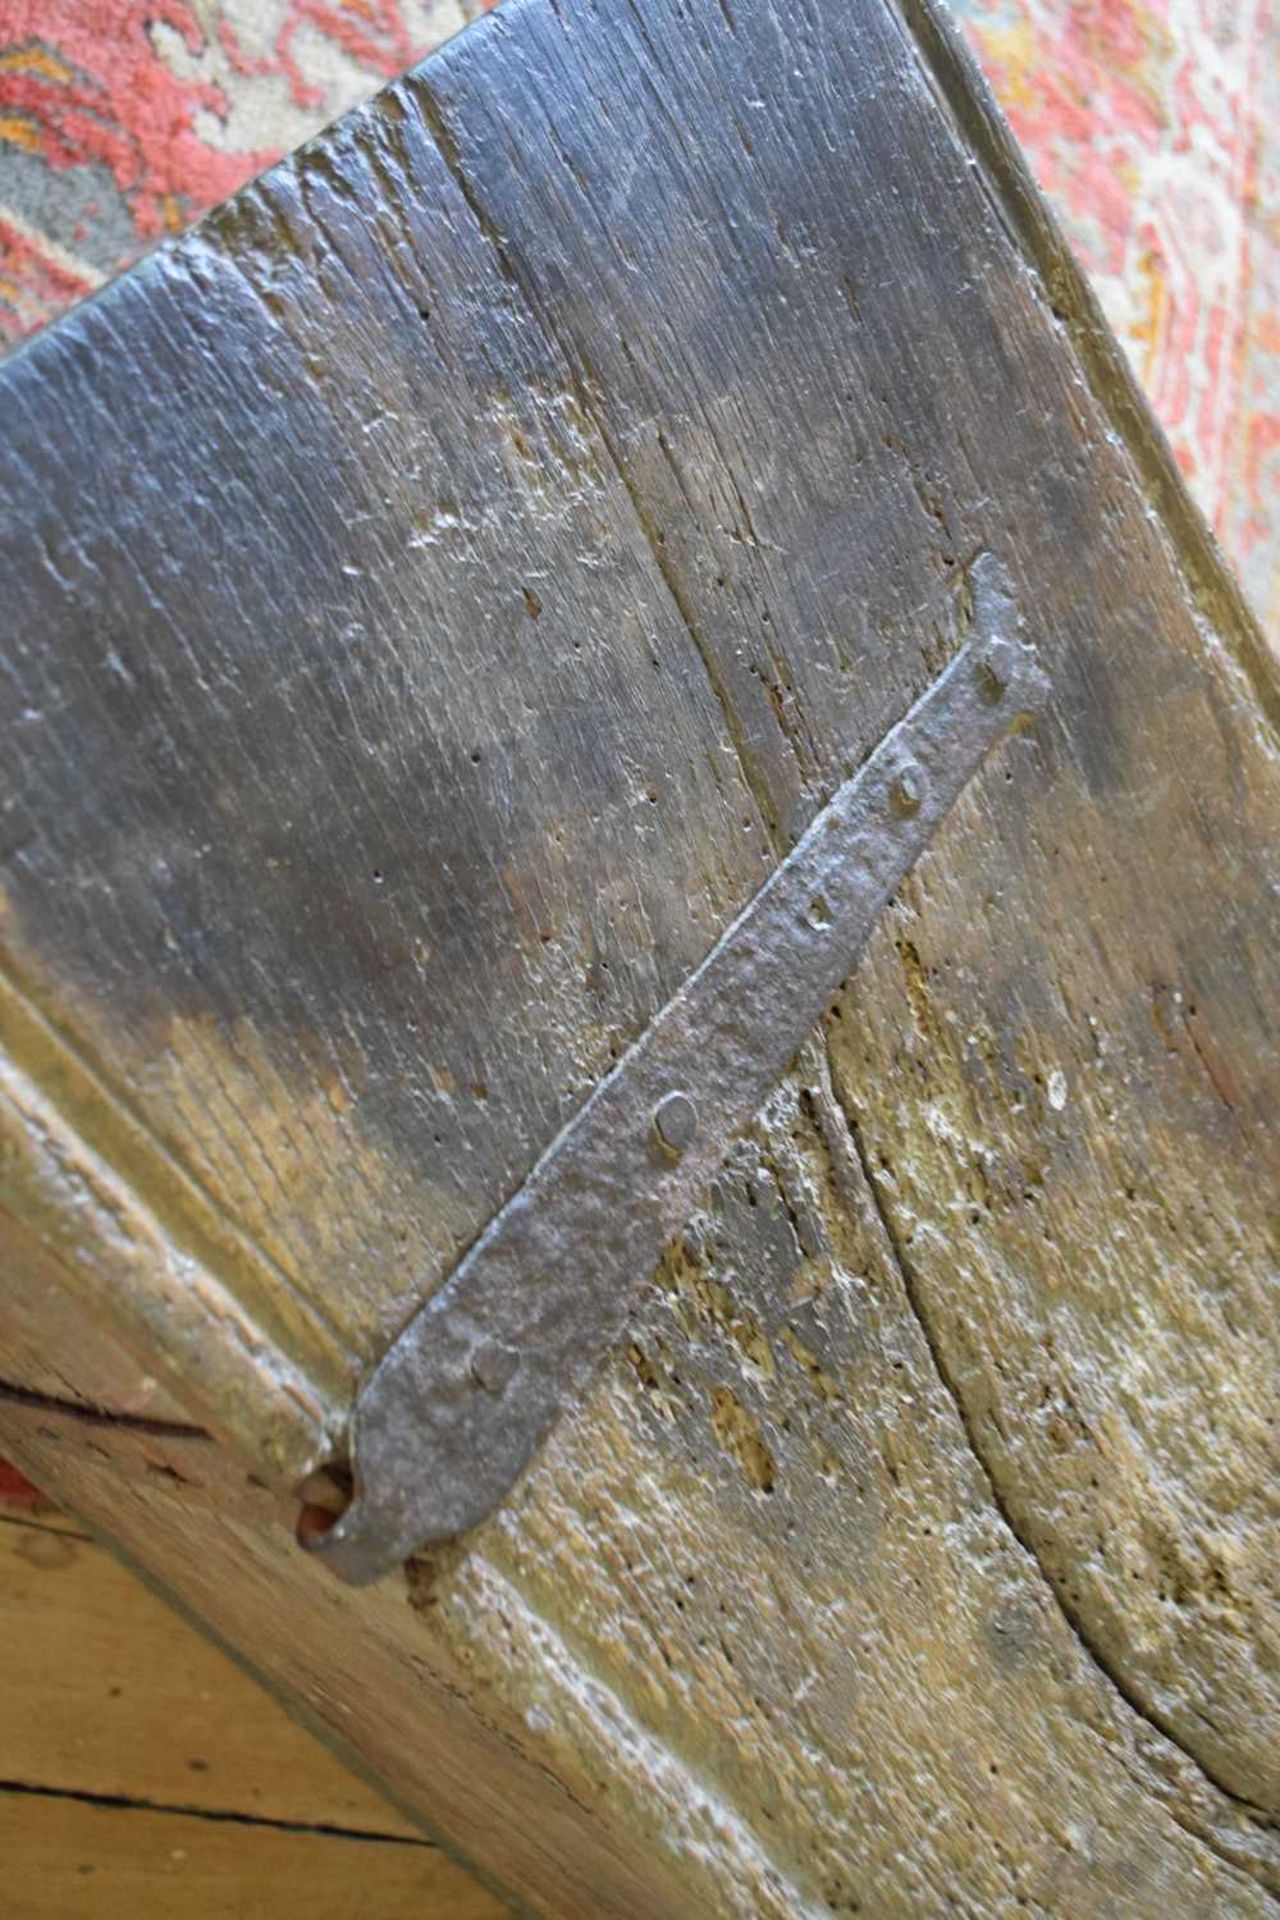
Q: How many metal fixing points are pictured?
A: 5